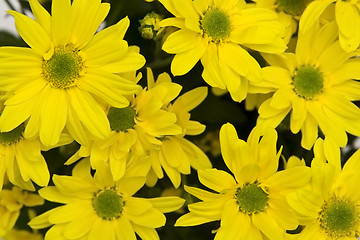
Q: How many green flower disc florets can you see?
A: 9